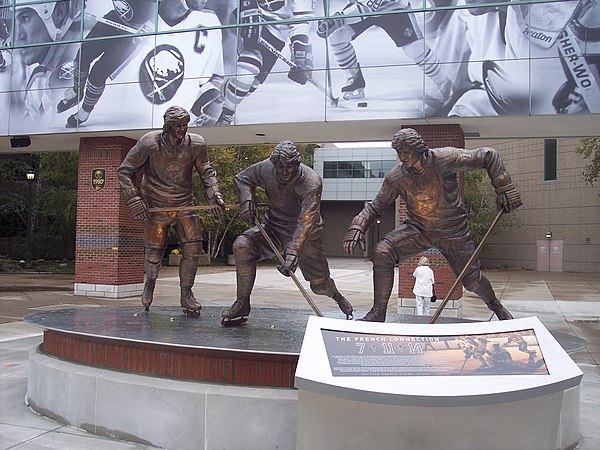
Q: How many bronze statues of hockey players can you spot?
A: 3